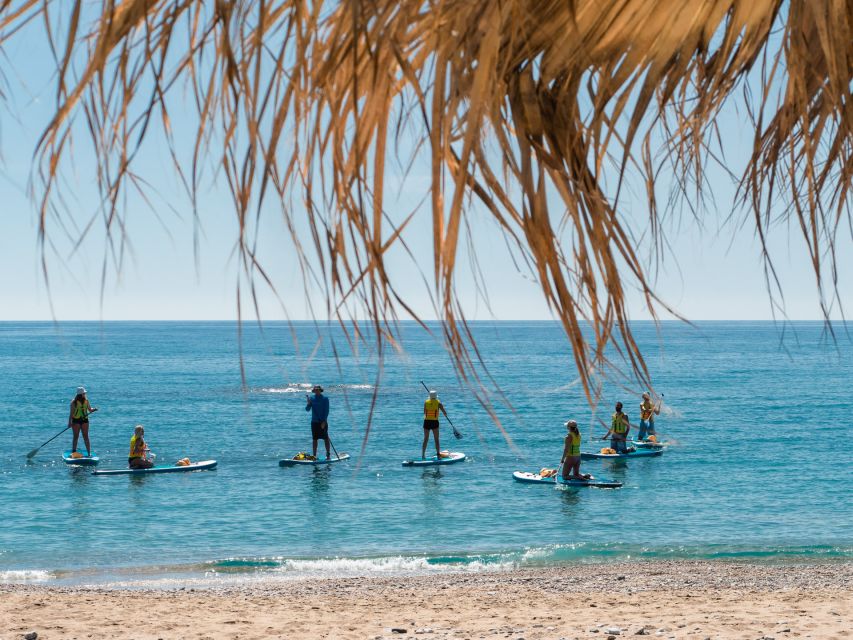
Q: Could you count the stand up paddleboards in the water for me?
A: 7